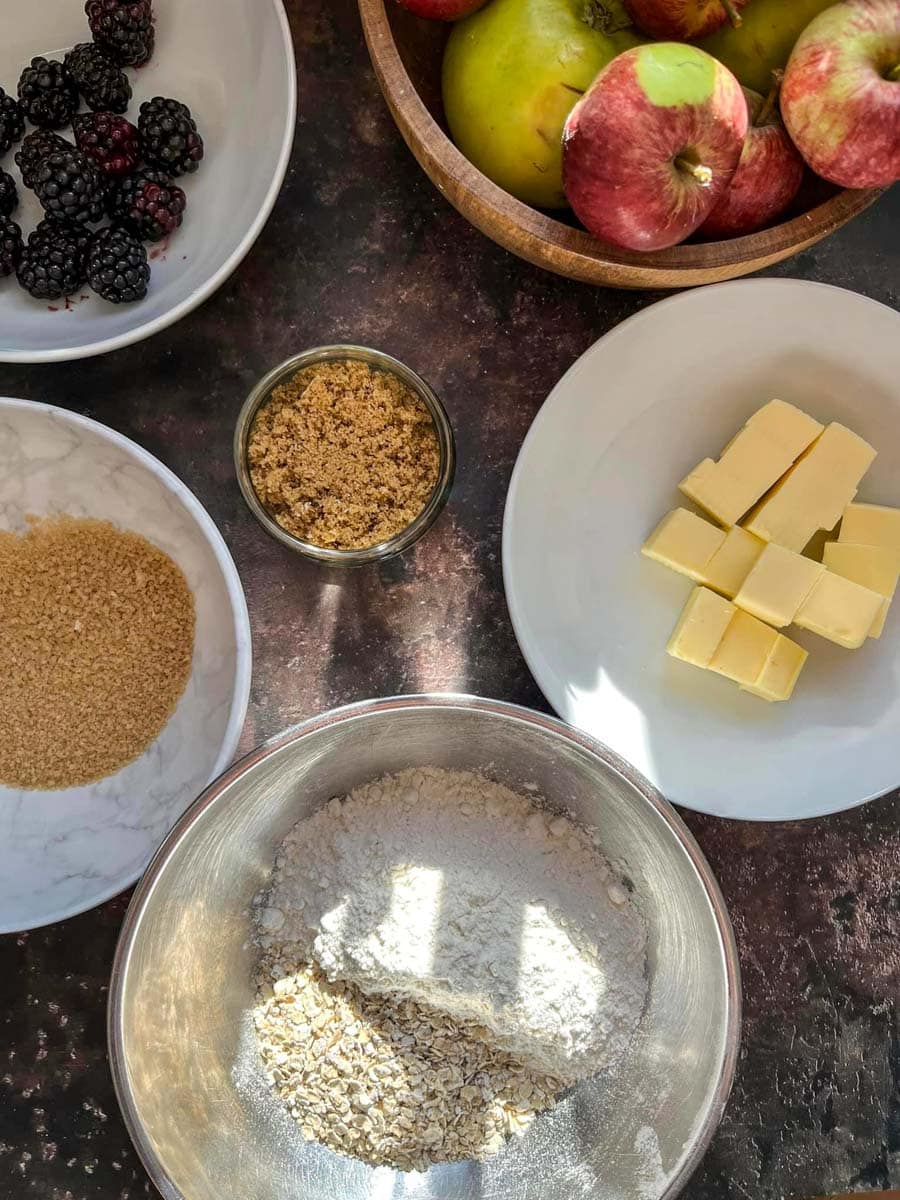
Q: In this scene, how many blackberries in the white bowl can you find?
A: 13